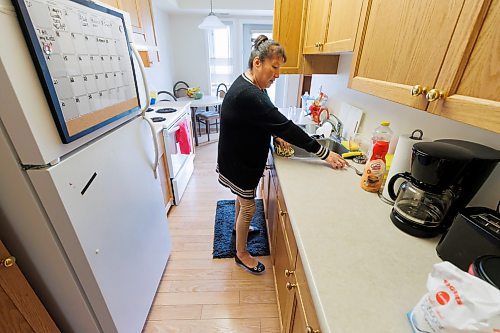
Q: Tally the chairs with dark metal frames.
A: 3